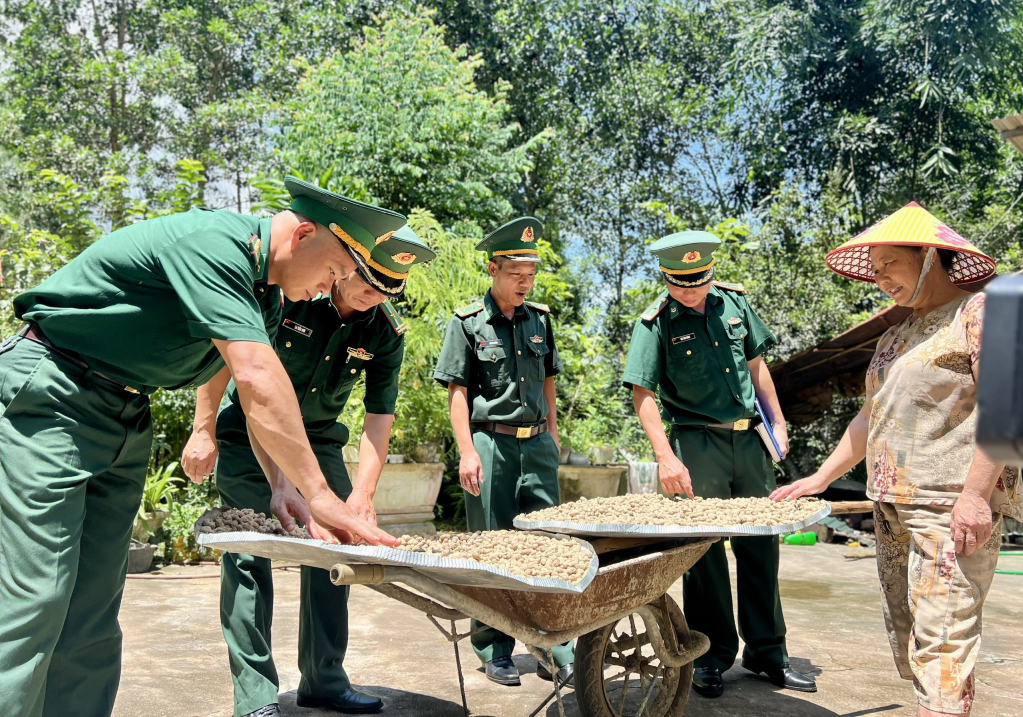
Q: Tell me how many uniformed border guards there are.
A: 4